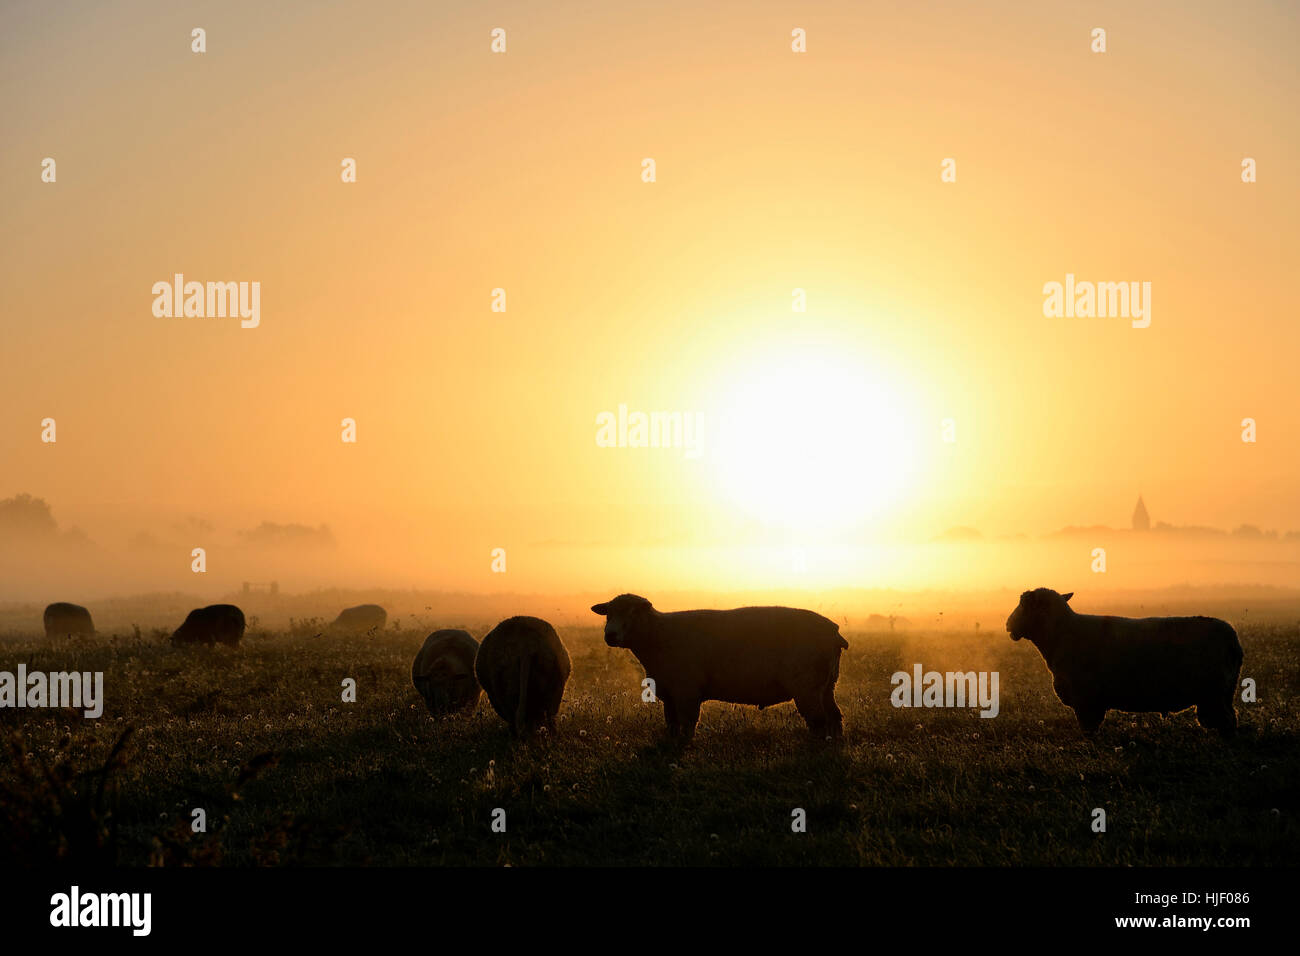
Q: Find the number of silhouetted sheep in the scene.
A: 7